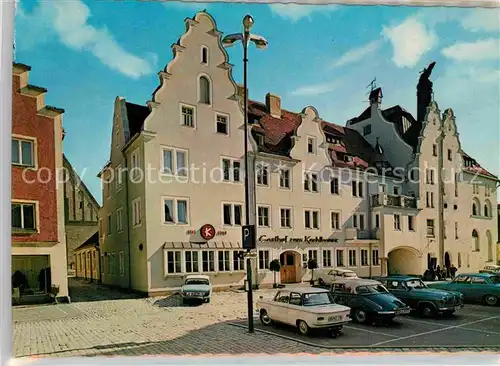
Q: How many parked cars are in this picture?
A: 7